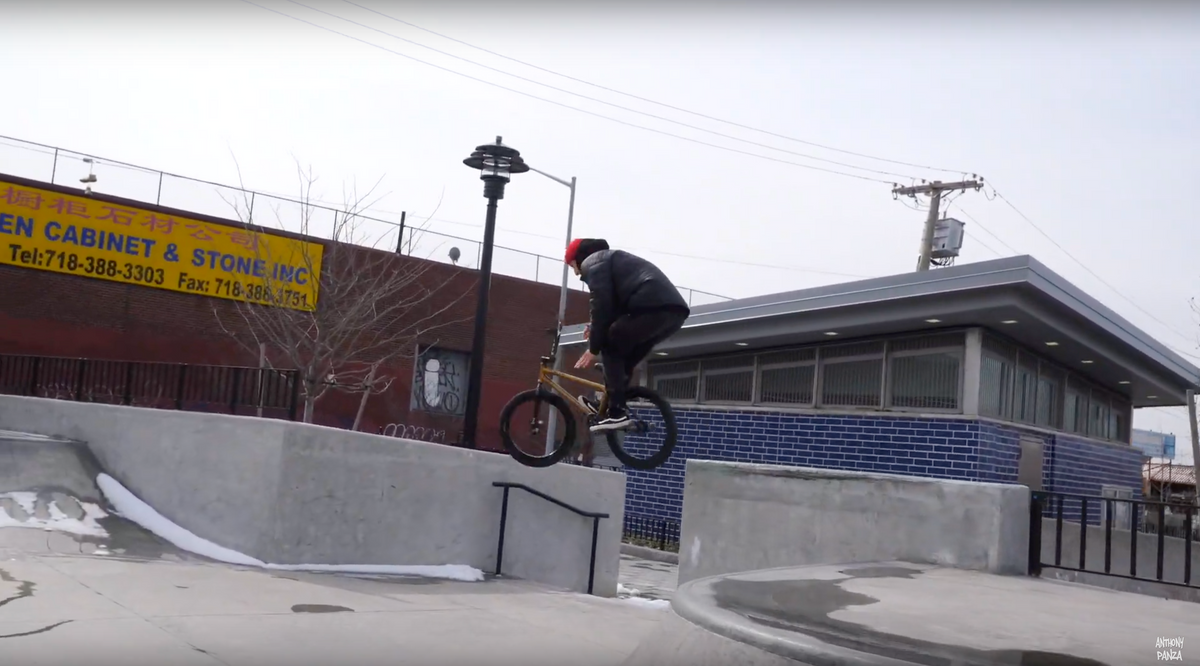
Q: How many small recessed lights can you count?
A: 9